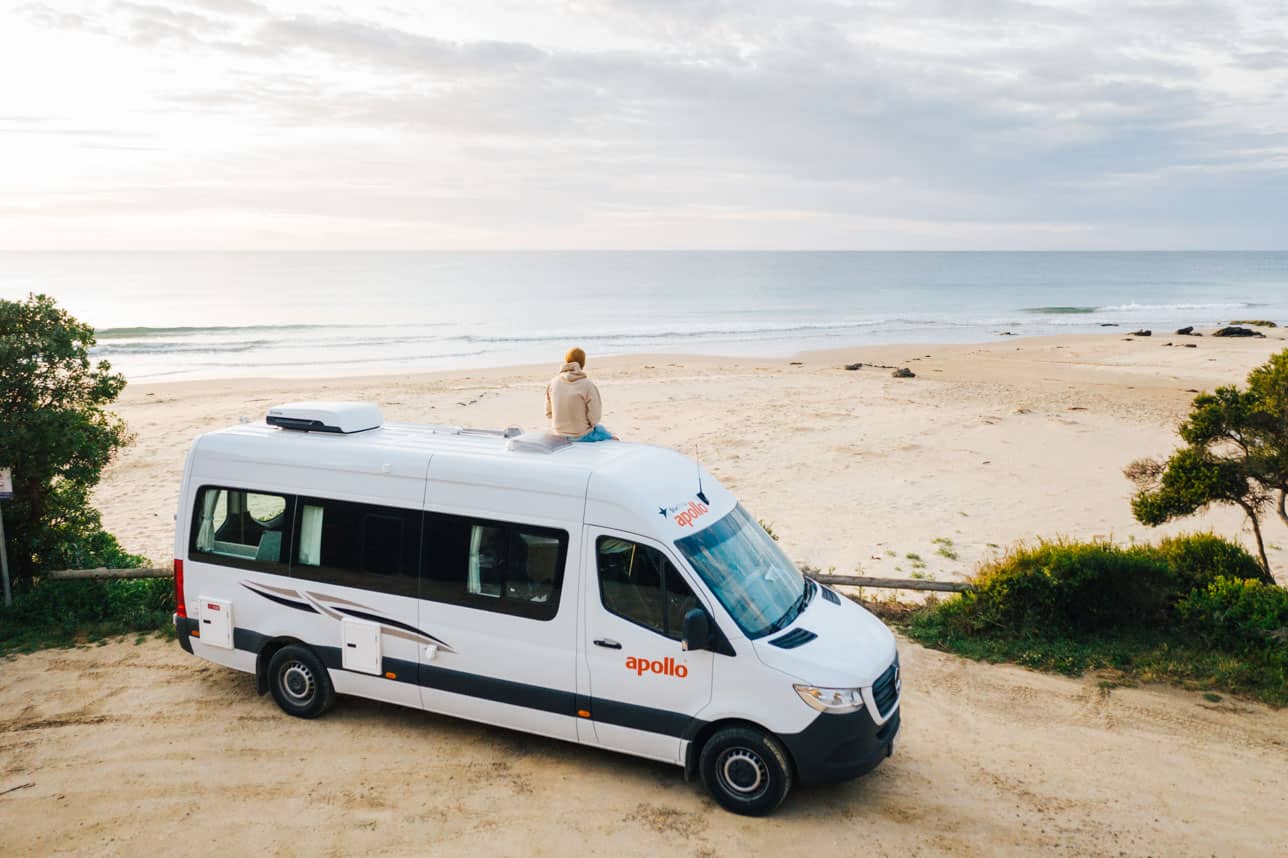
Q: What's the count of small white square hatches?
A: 2